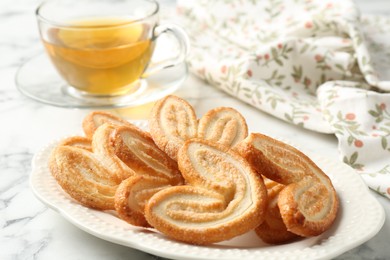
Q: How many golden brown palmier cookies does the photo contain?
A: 7